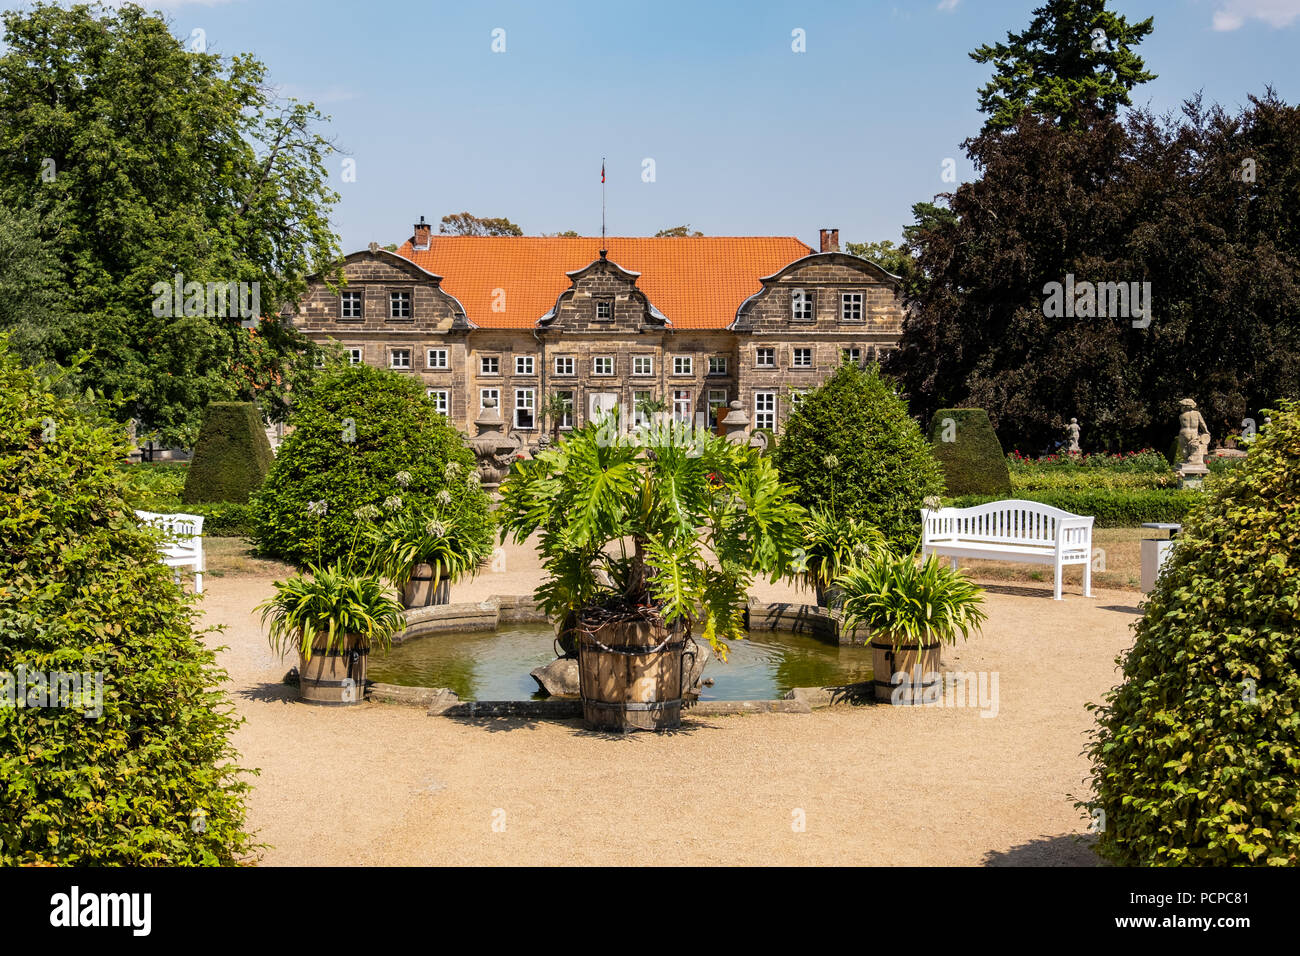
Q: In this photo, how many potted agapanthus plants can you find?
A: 4